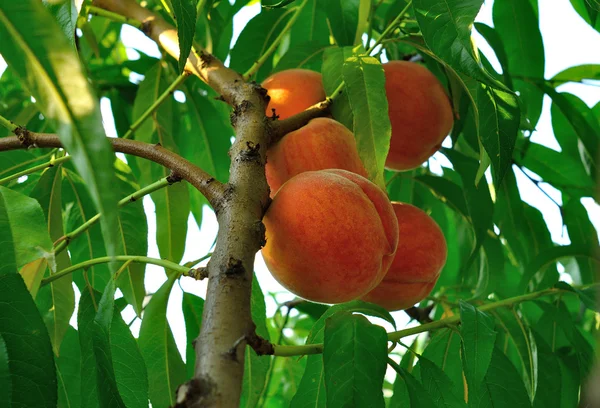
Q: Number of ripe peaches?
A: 5